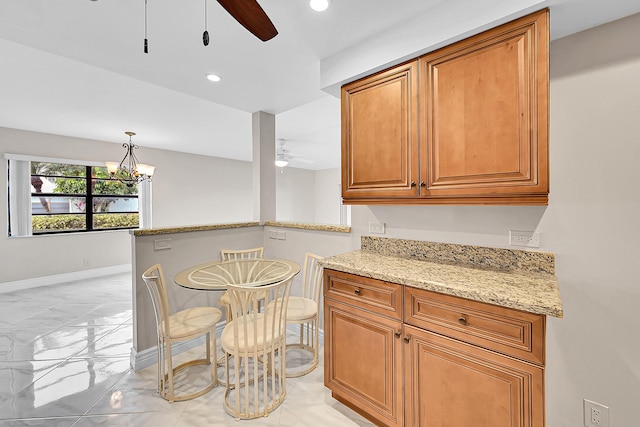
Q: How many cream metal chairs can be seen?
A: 4